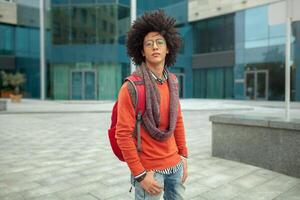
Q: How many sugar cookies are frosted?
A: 0